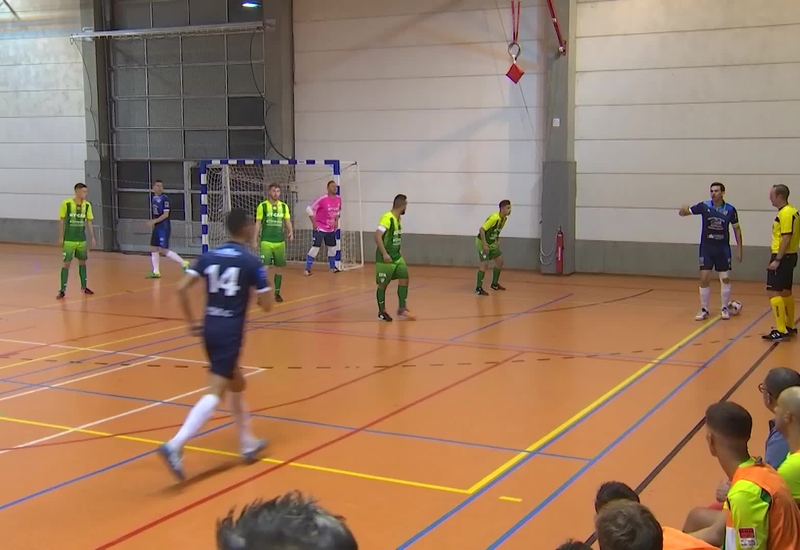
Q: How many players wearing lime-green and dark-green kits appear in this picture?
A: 4